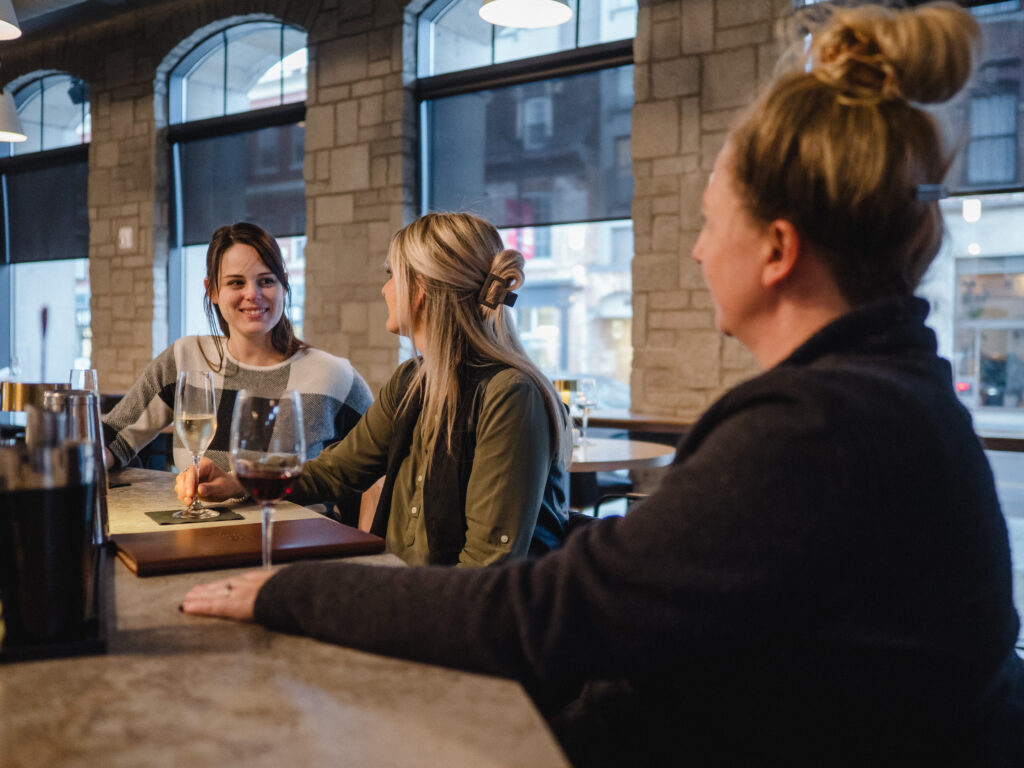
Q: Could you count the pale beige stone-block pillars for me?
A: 3